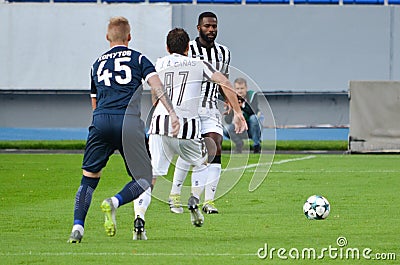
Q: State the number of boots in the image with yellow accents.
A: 4